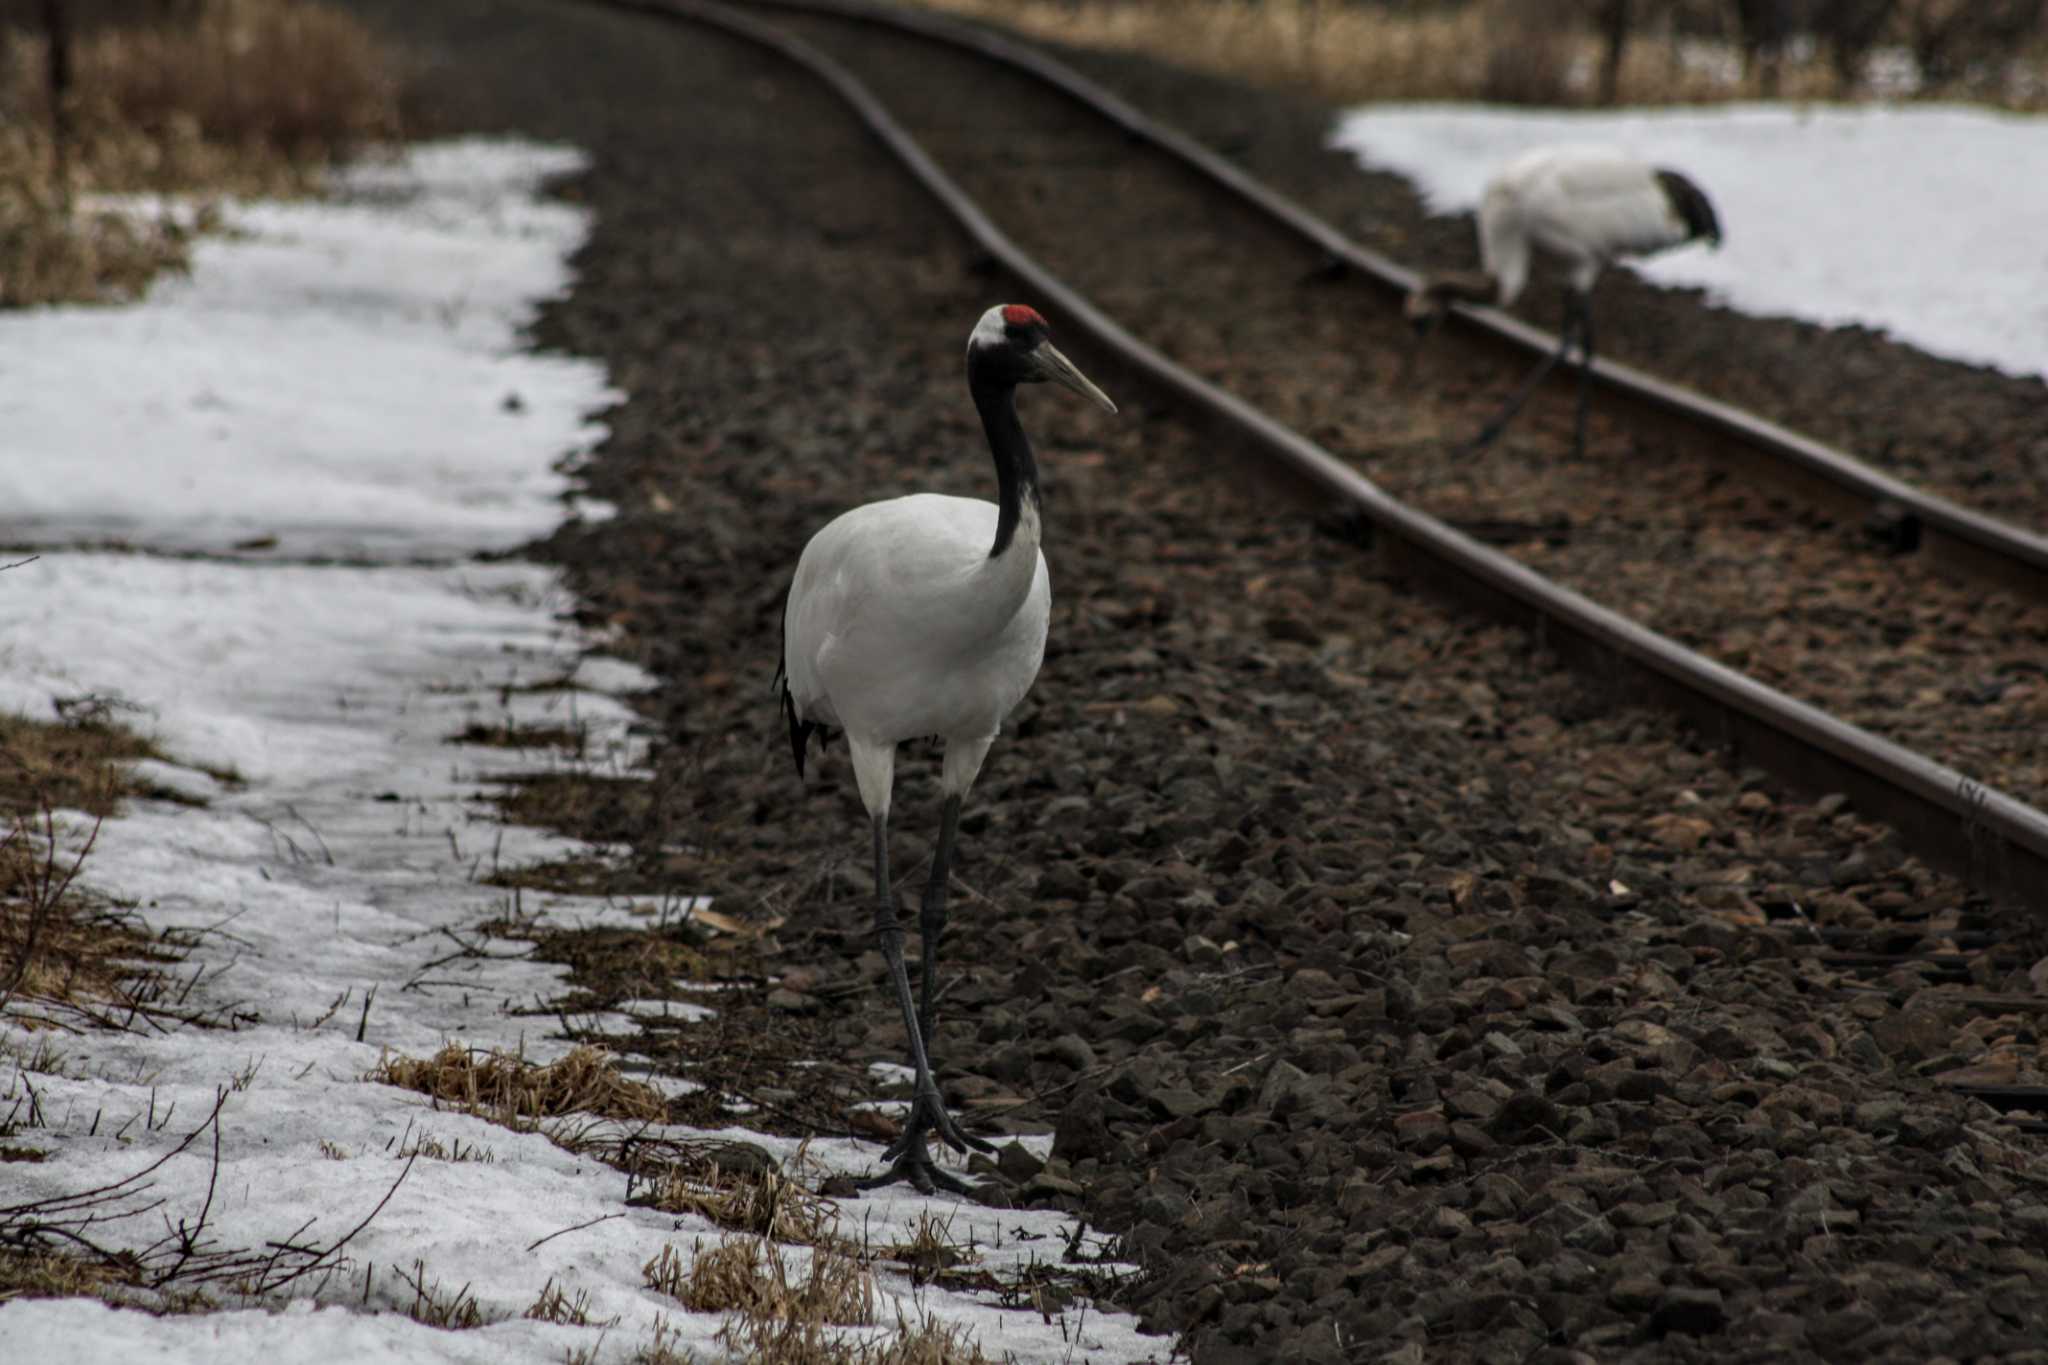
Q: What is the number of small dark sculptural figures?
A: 0